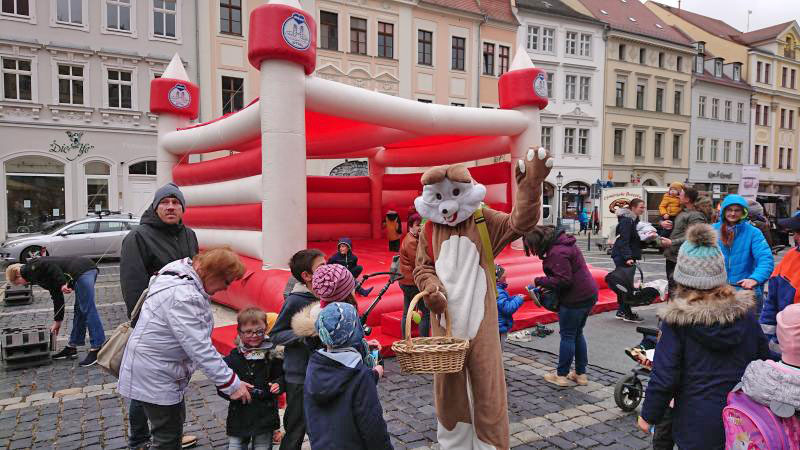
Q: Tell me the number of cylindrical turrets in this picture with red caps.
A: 3